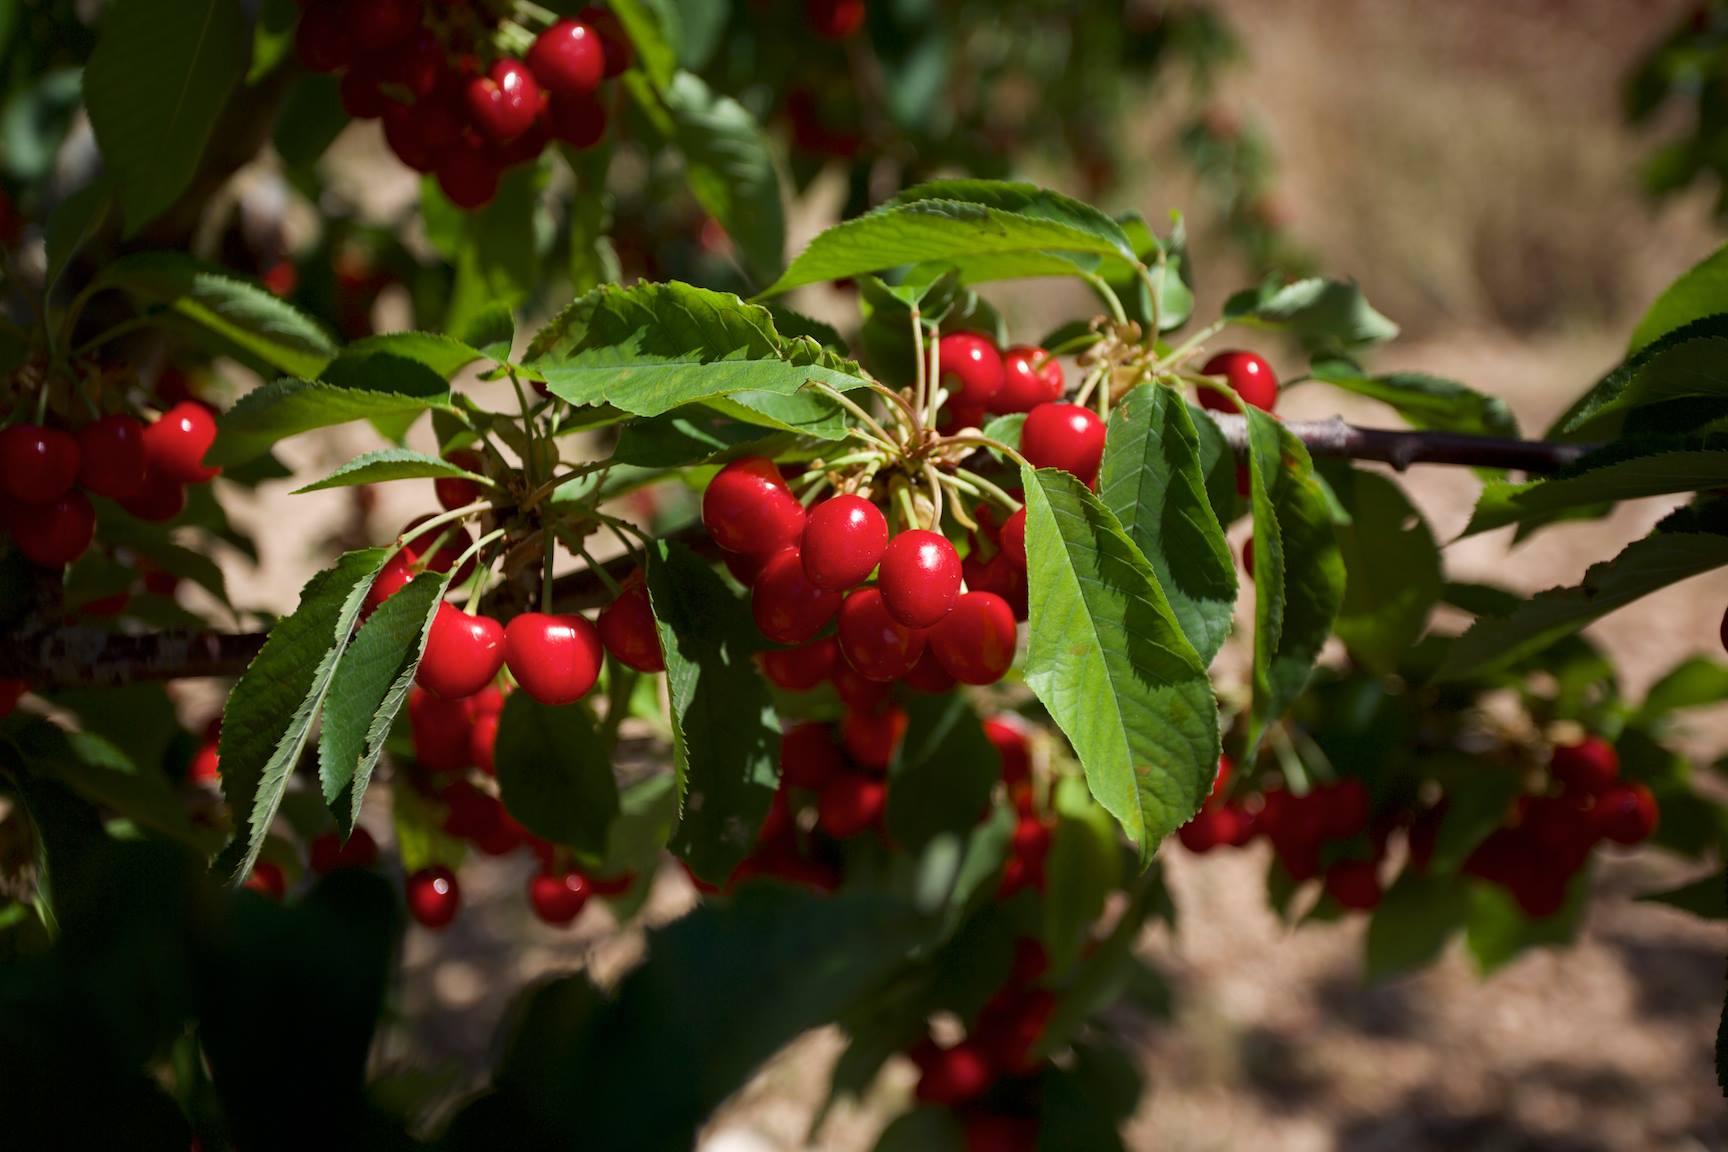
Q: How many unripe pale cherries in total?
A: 0